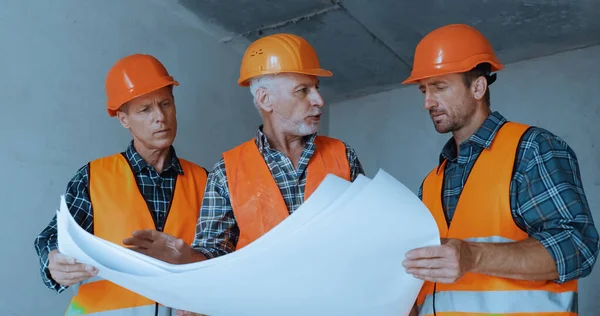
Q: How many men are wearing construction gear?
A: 3